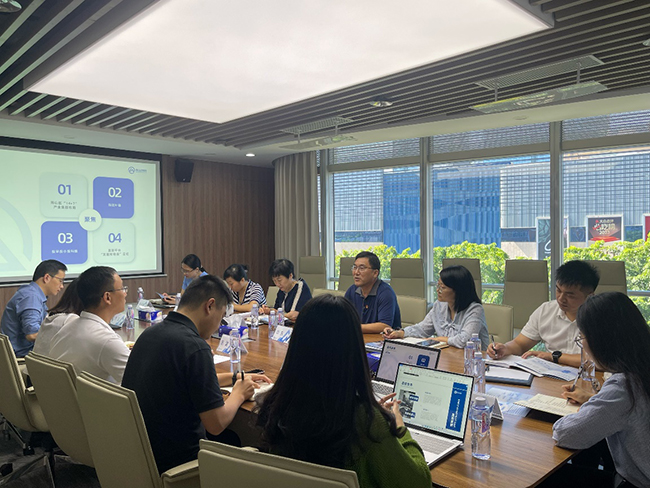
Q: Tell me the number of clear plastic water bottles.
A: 12